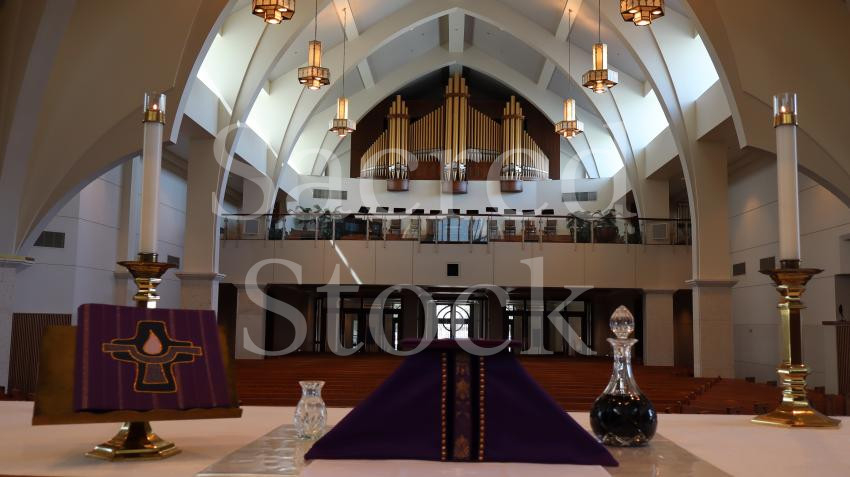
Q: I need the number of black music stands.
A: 11